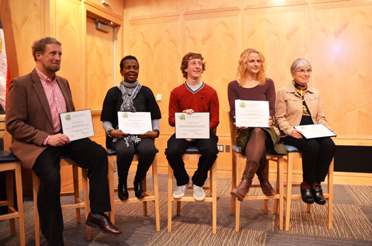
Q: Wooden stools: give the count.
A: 6